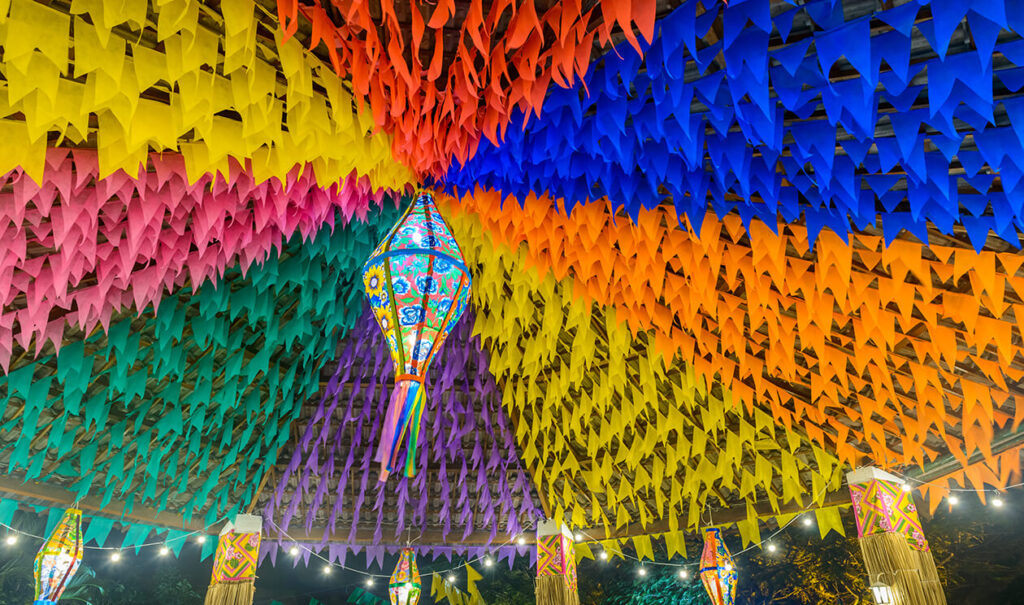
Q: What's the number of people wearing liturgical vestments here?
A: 0